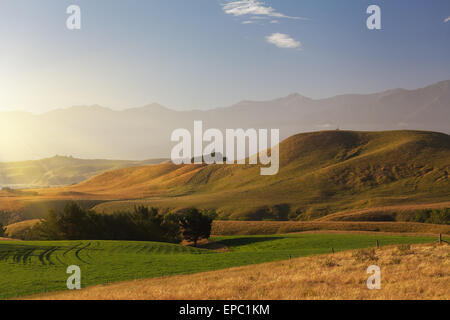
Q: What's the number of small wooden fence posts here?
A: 4